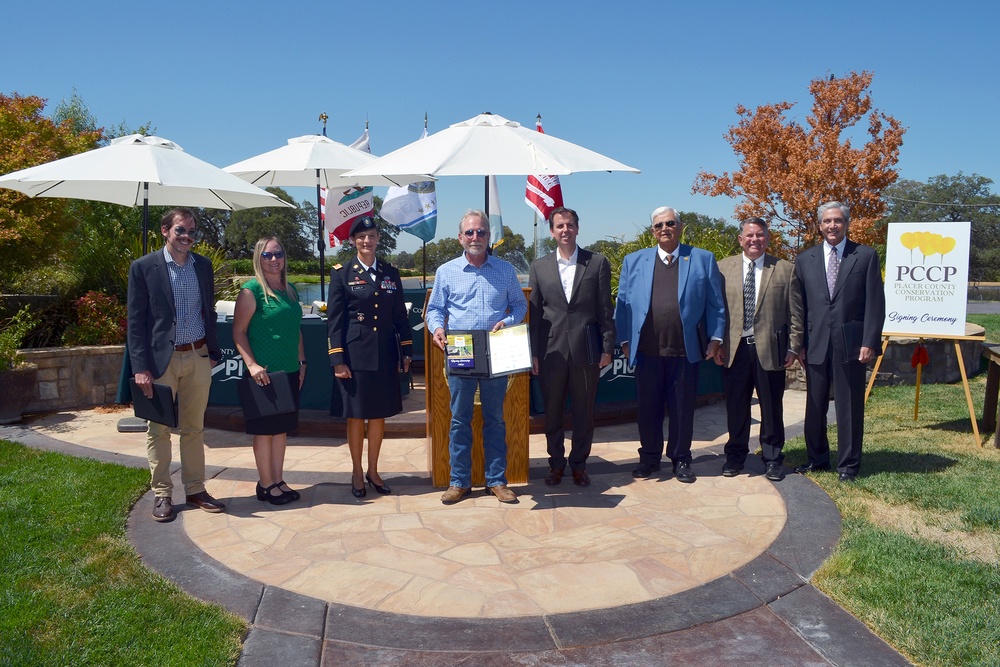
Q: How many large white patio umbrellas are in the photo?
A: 3